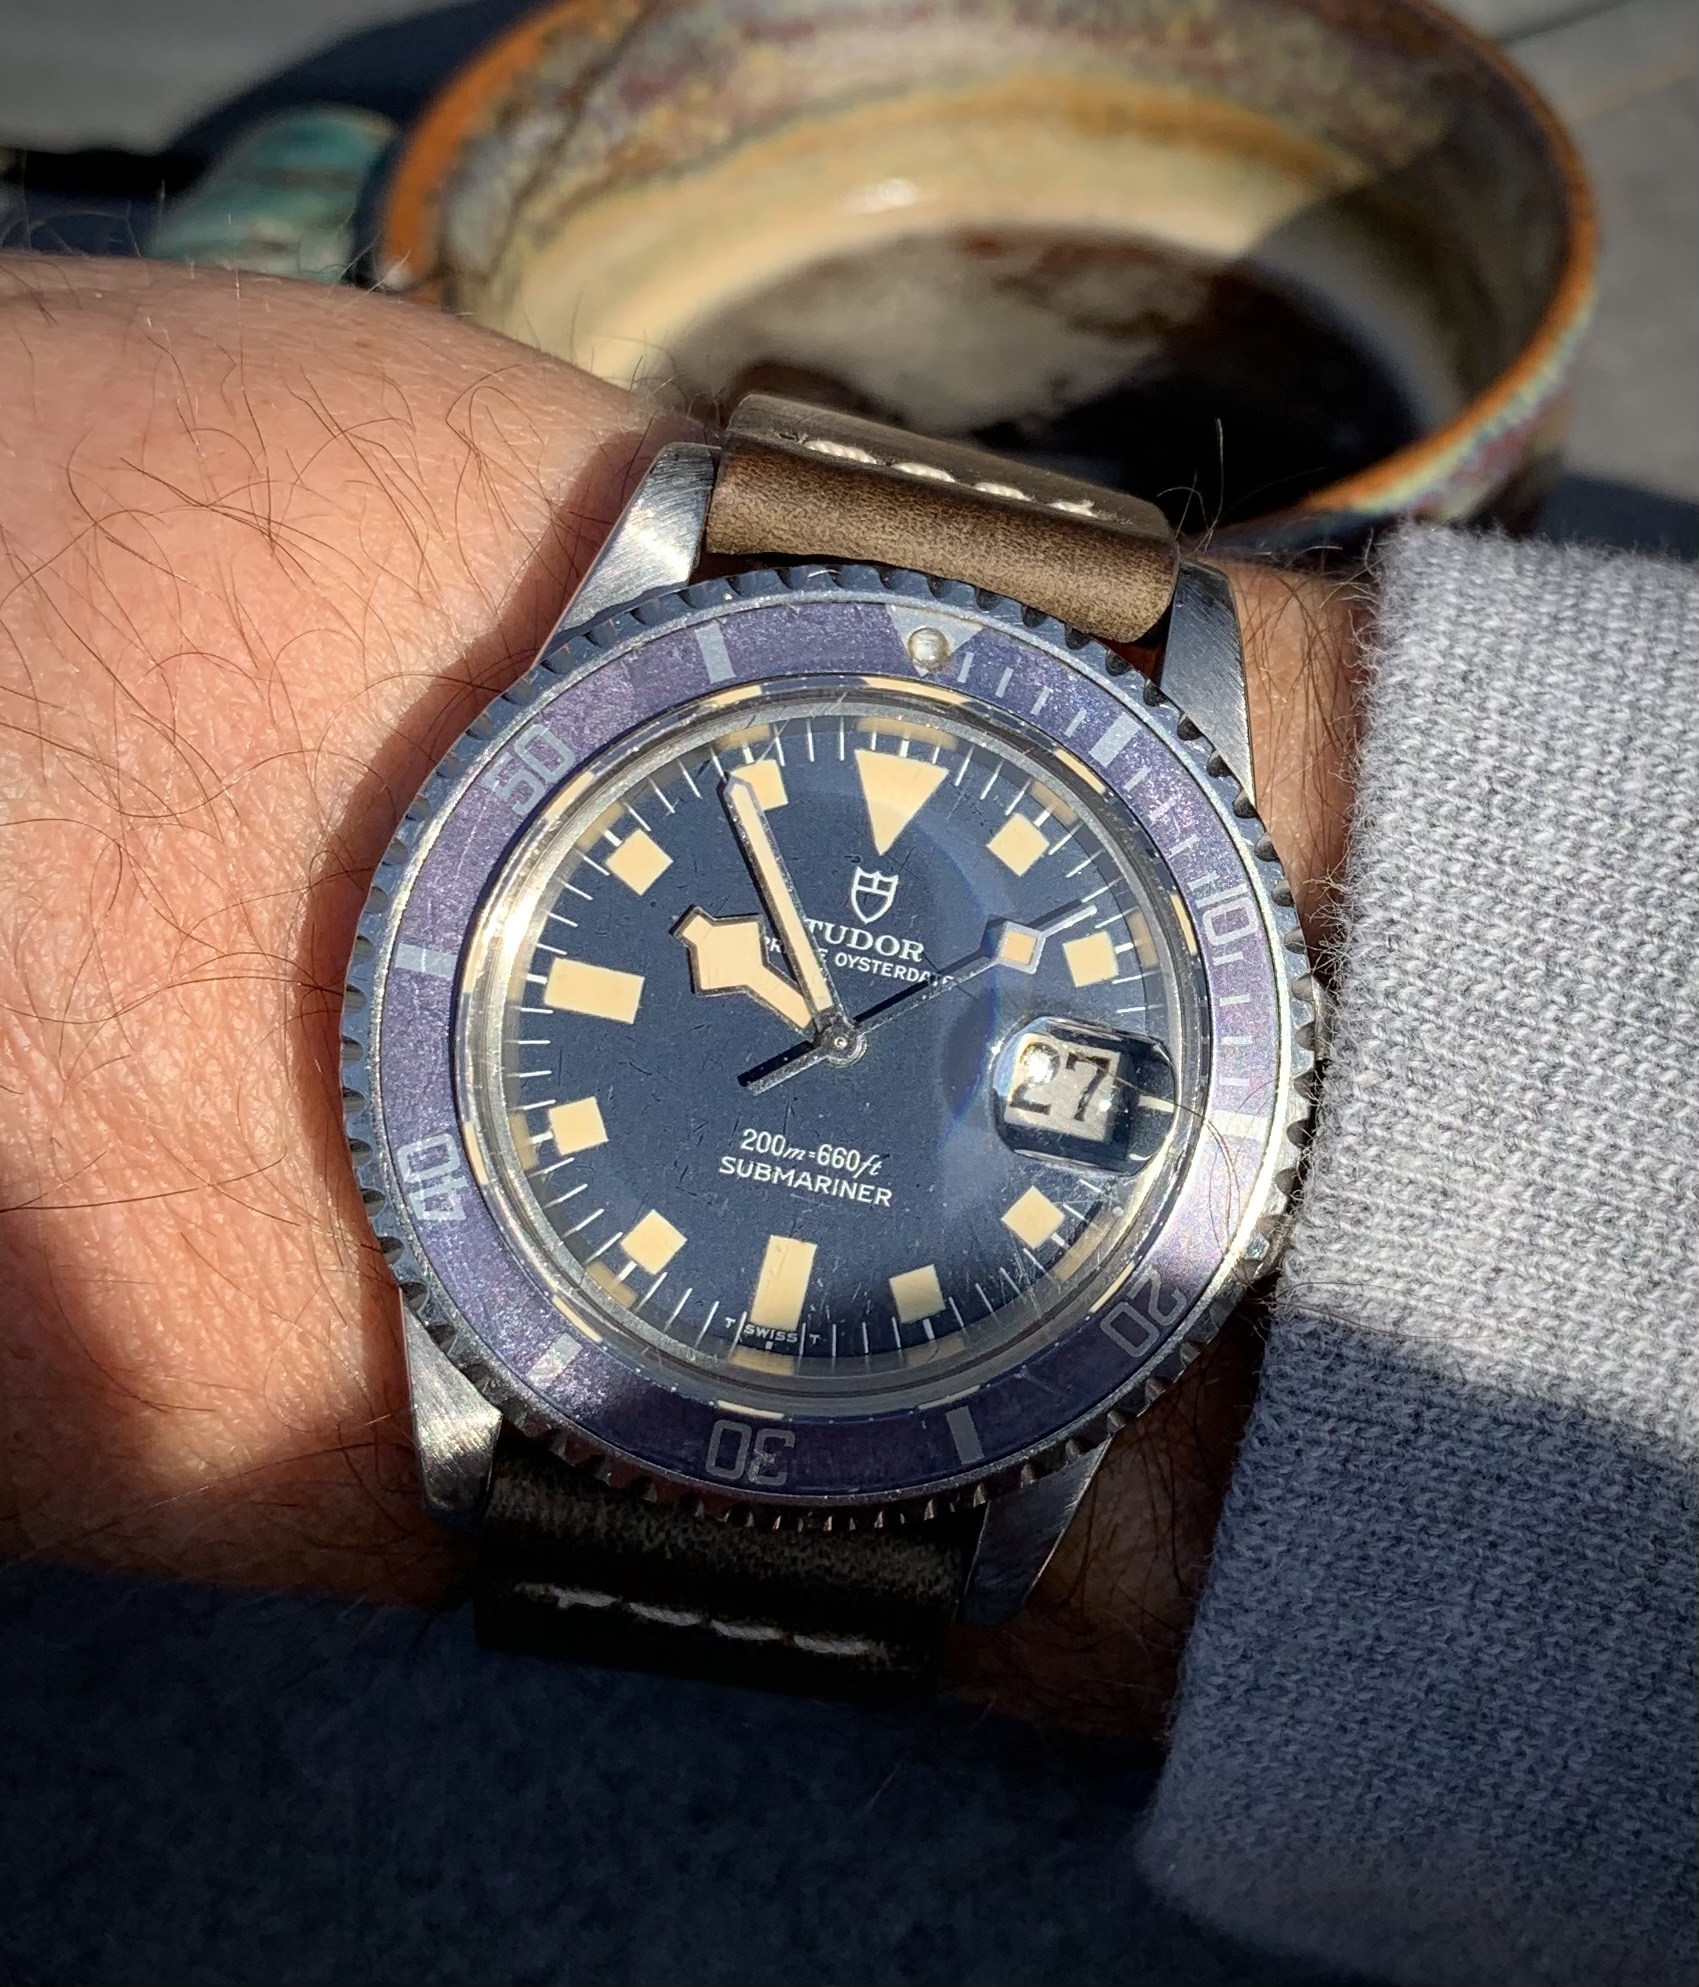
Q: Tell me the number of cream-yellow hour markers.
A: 11